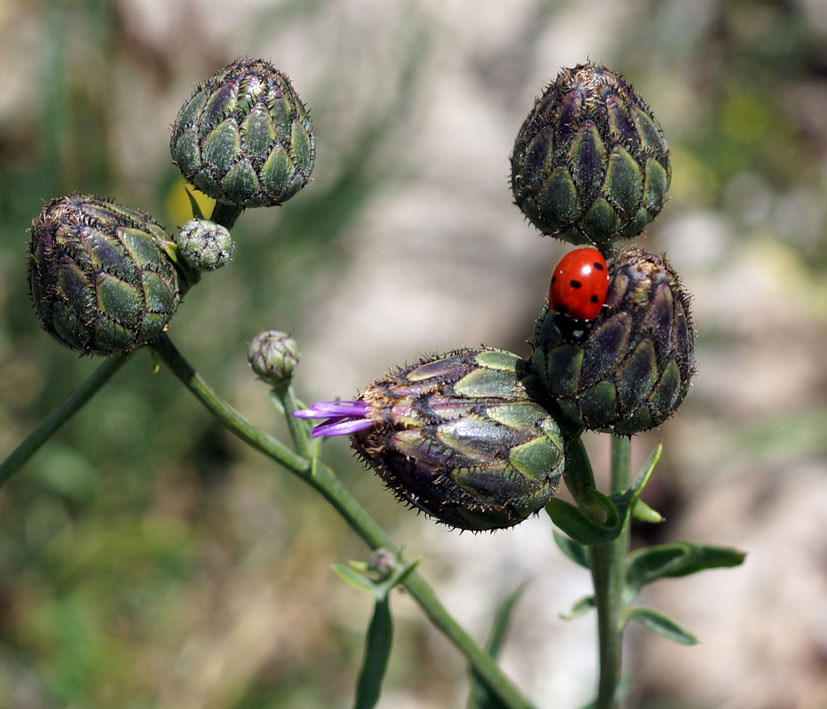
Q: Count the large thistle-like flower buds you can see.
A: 5